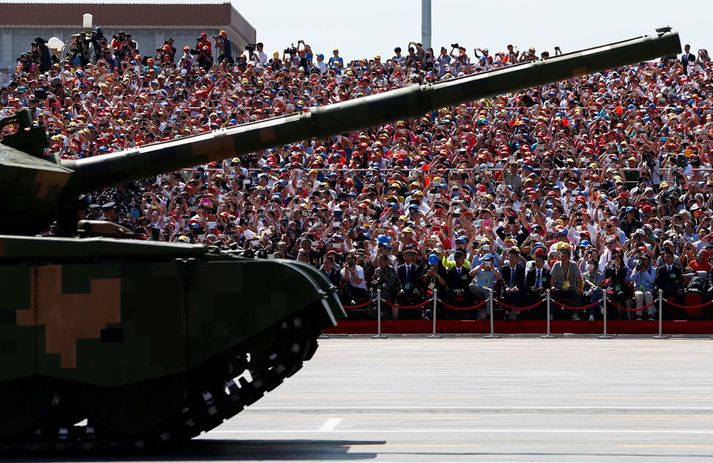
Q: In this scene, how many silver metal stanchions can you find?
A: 6